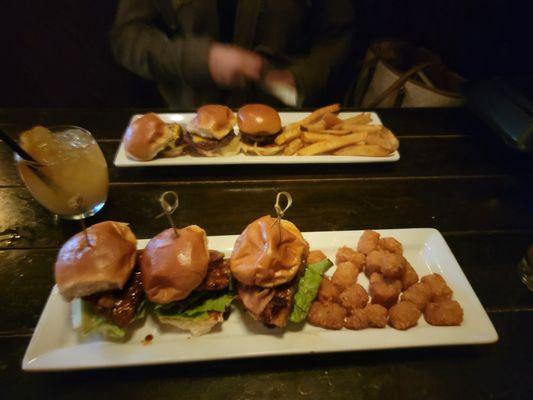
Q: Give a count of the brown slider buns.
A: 6